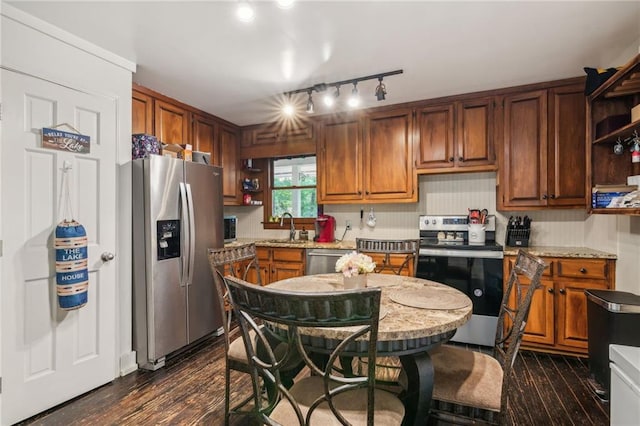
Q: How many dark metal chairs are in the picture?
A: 4